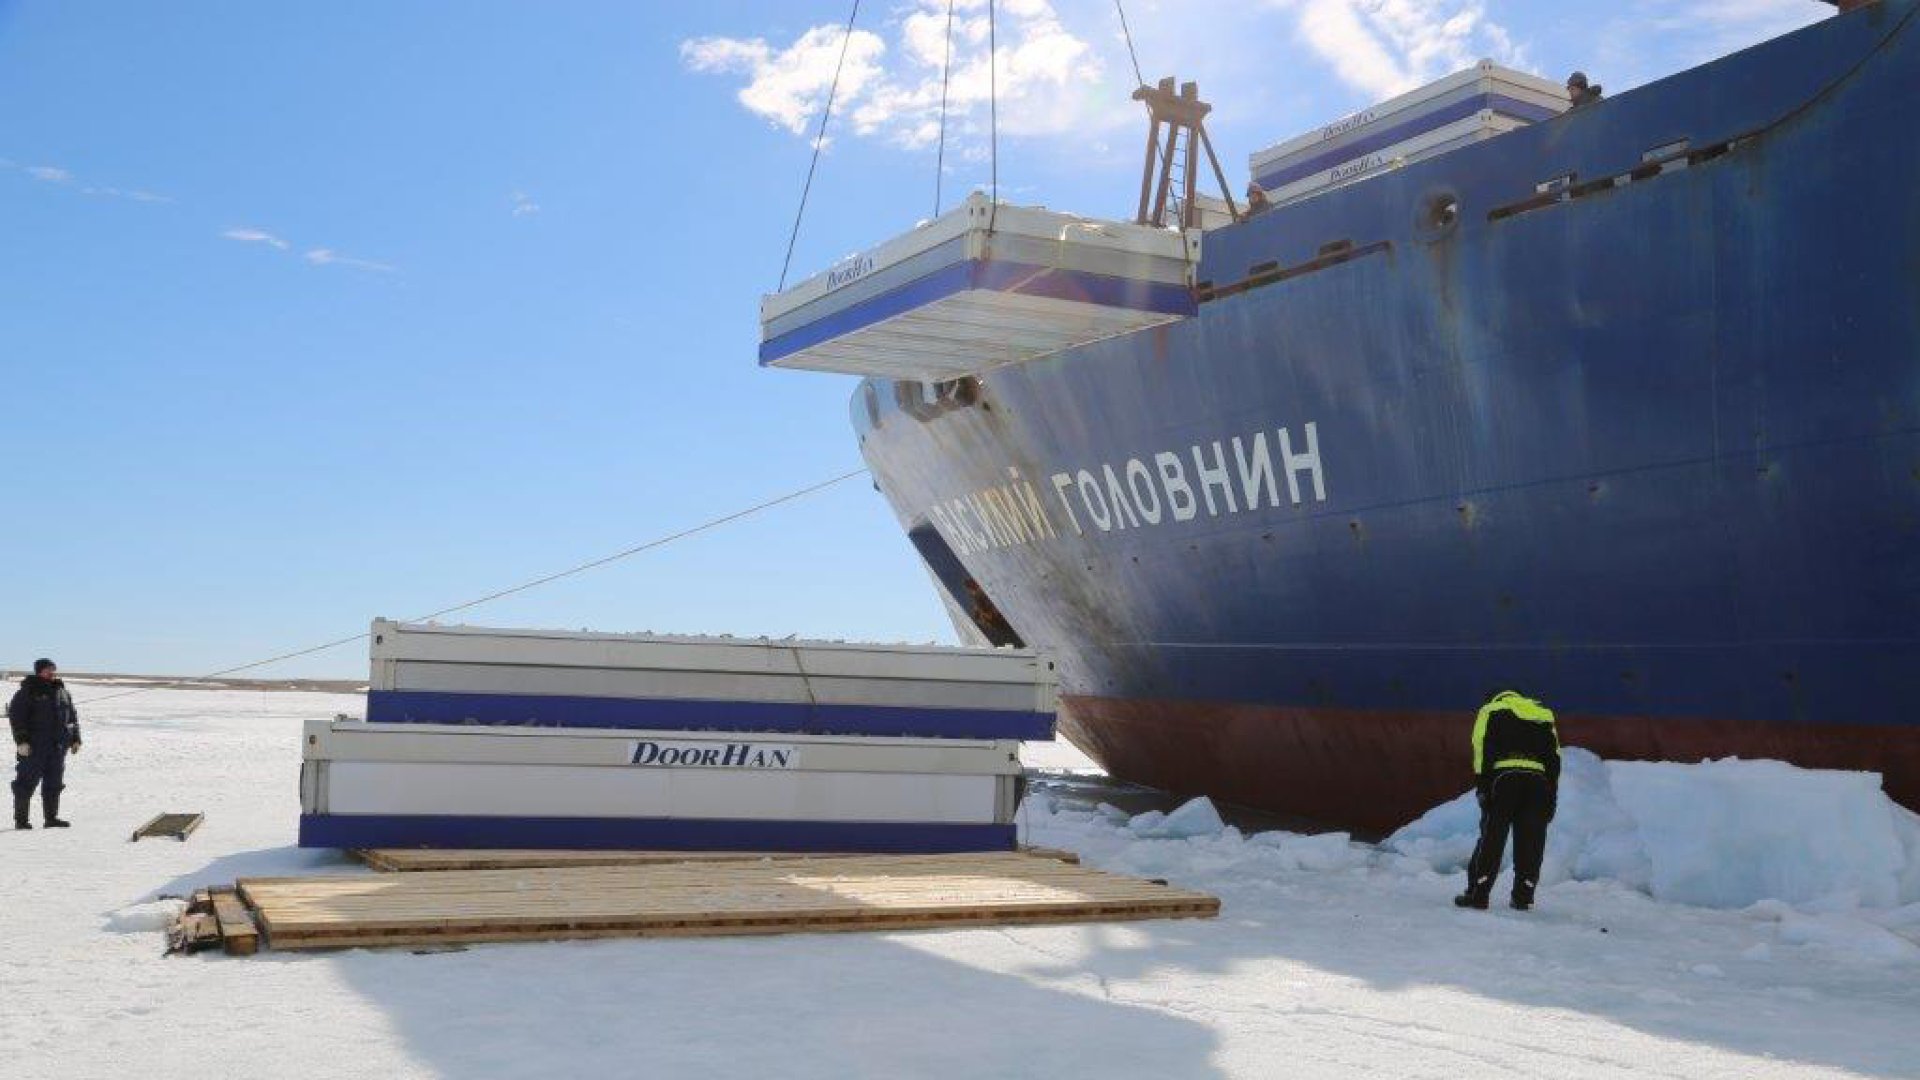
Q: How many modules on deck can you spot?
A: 2